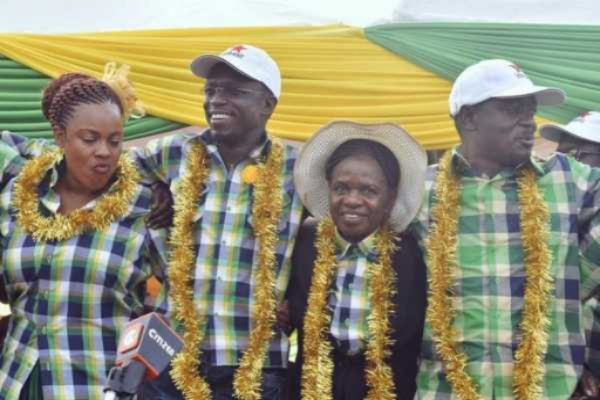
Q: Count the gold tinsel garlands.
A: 4